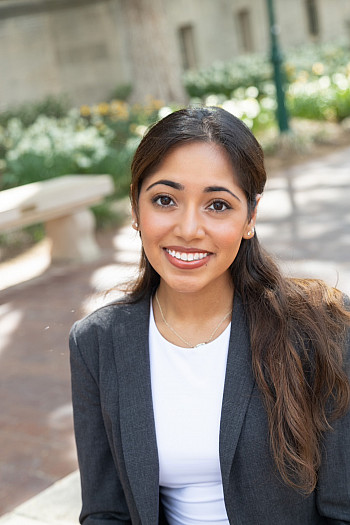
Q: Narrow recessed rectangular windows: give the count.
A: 3